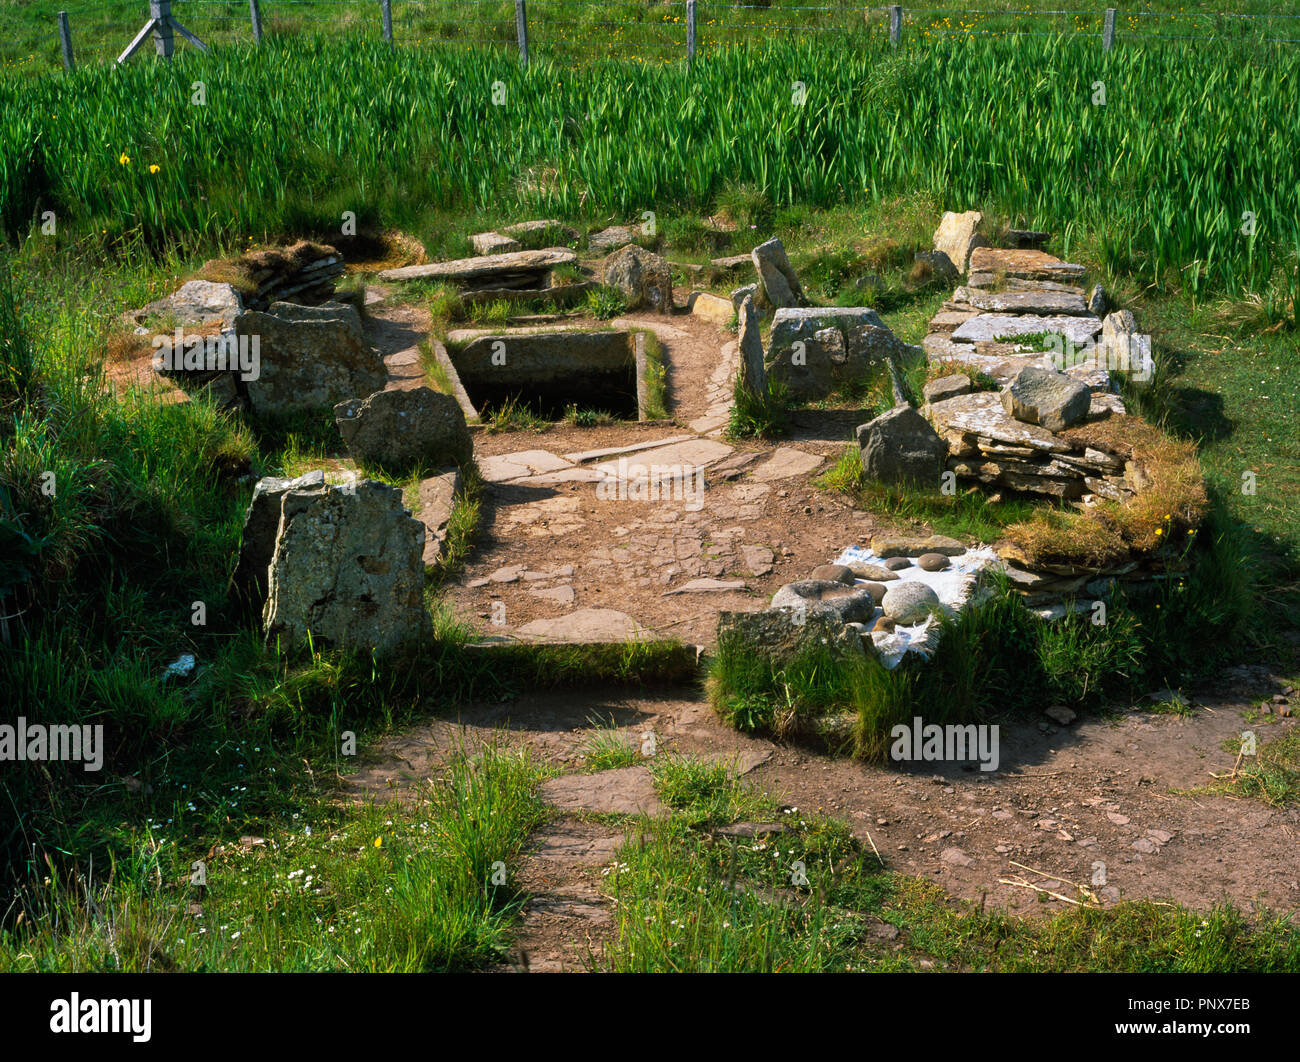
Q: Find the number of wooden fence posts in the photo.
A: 8